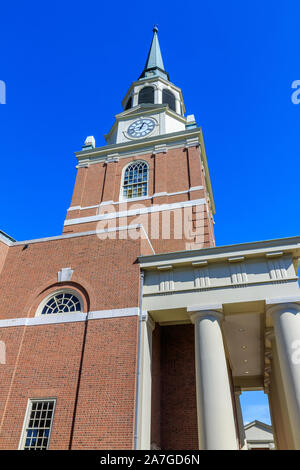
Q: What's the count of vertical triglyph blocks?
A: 4